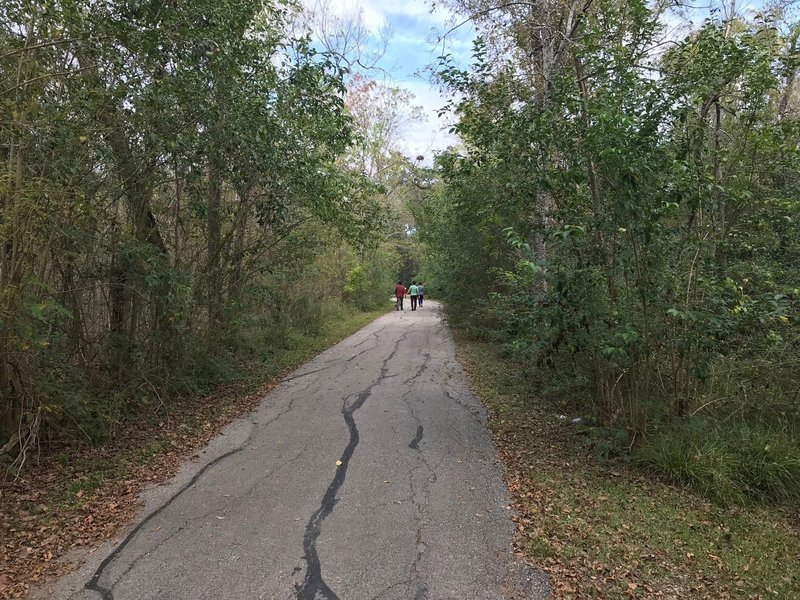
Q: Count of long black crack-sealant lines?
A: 2